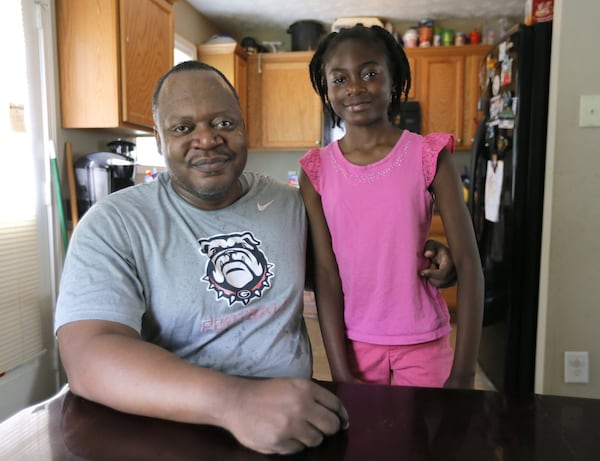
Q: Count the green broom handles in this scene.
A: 1